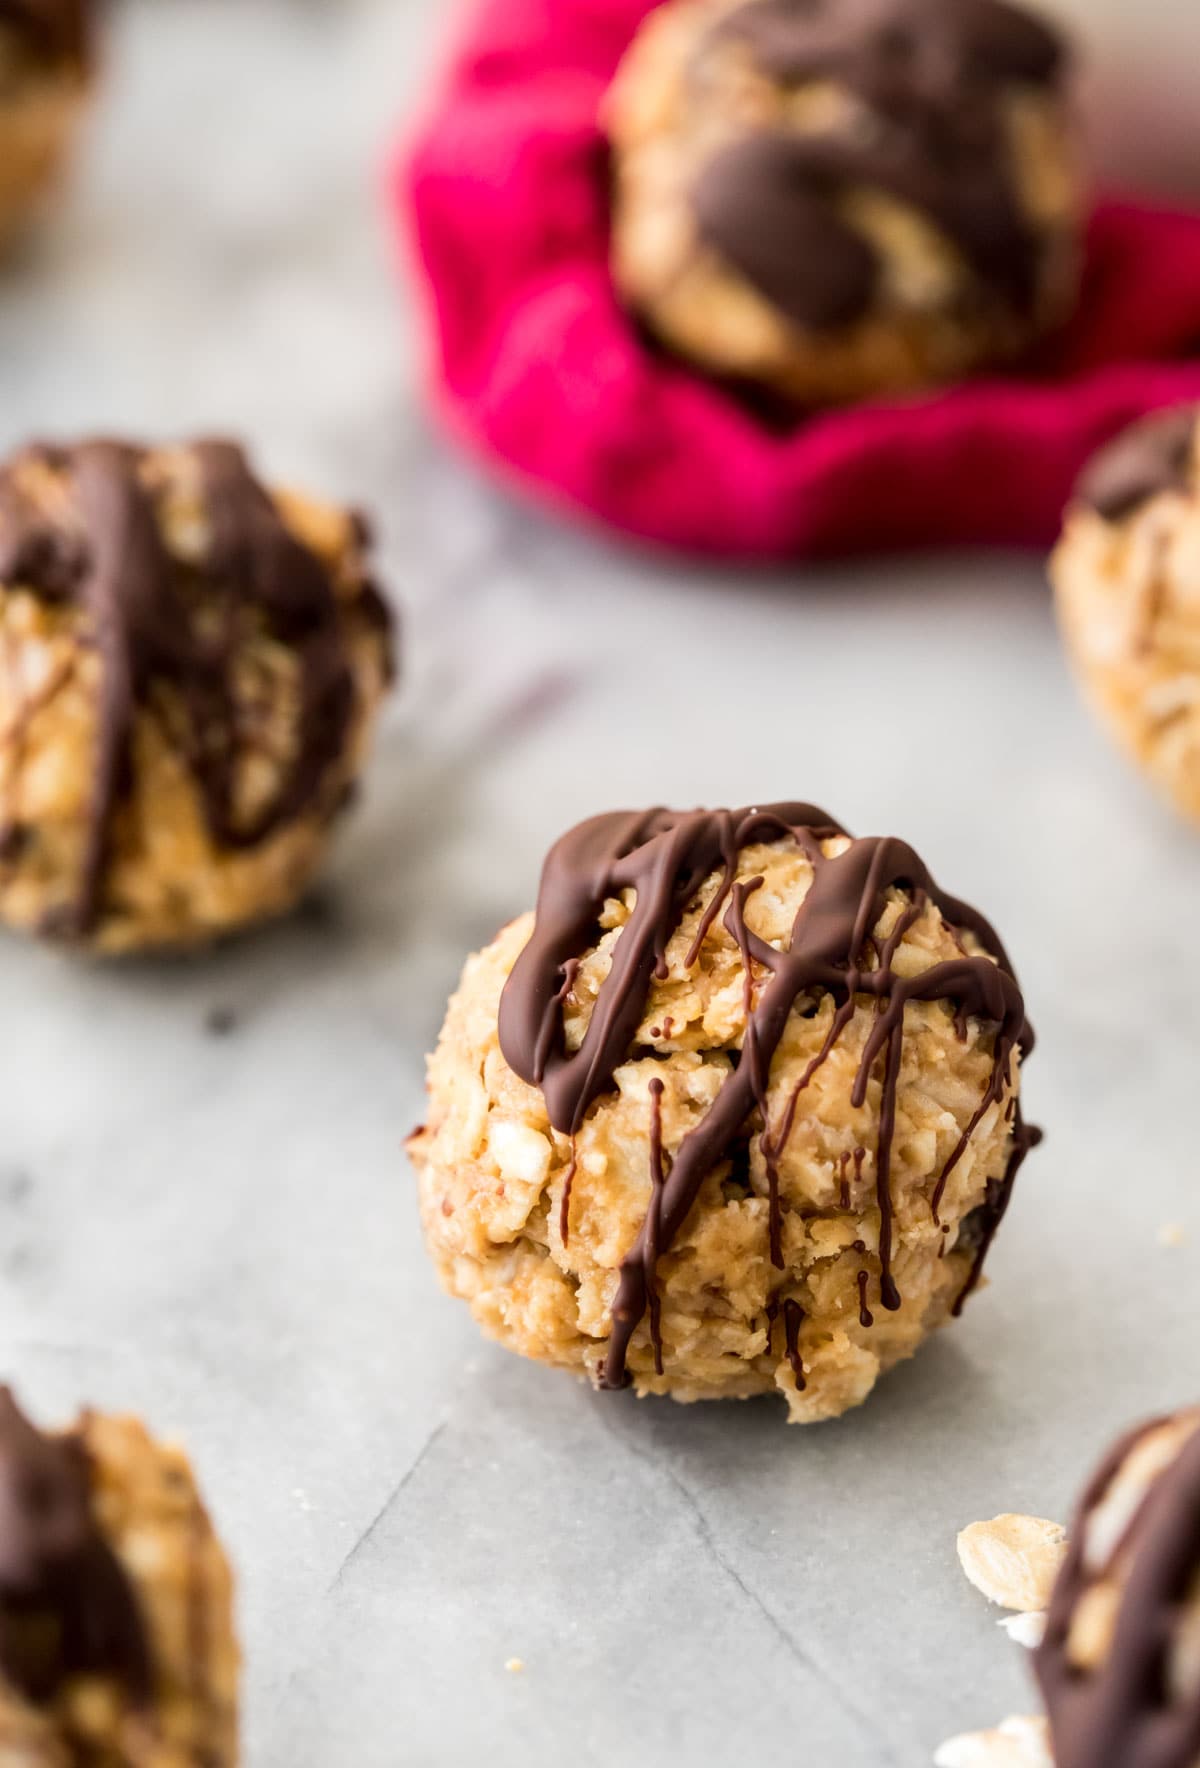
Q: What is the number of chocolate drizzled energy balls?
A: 7